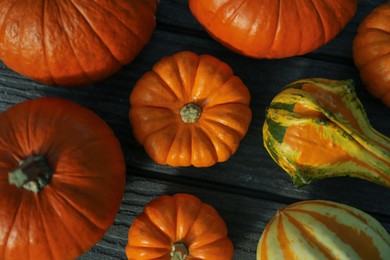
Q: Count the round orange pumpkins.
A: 6